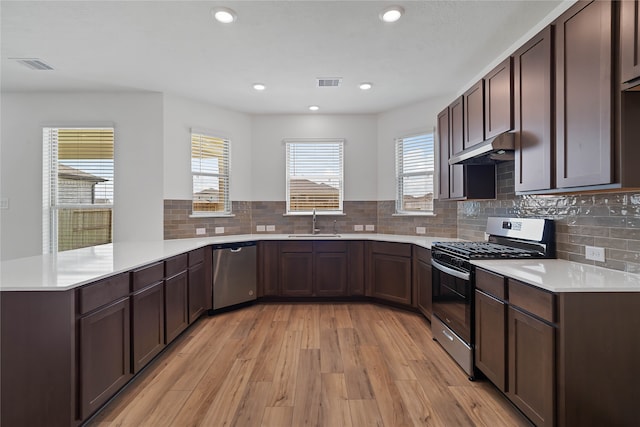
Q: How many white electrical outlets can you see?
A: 8